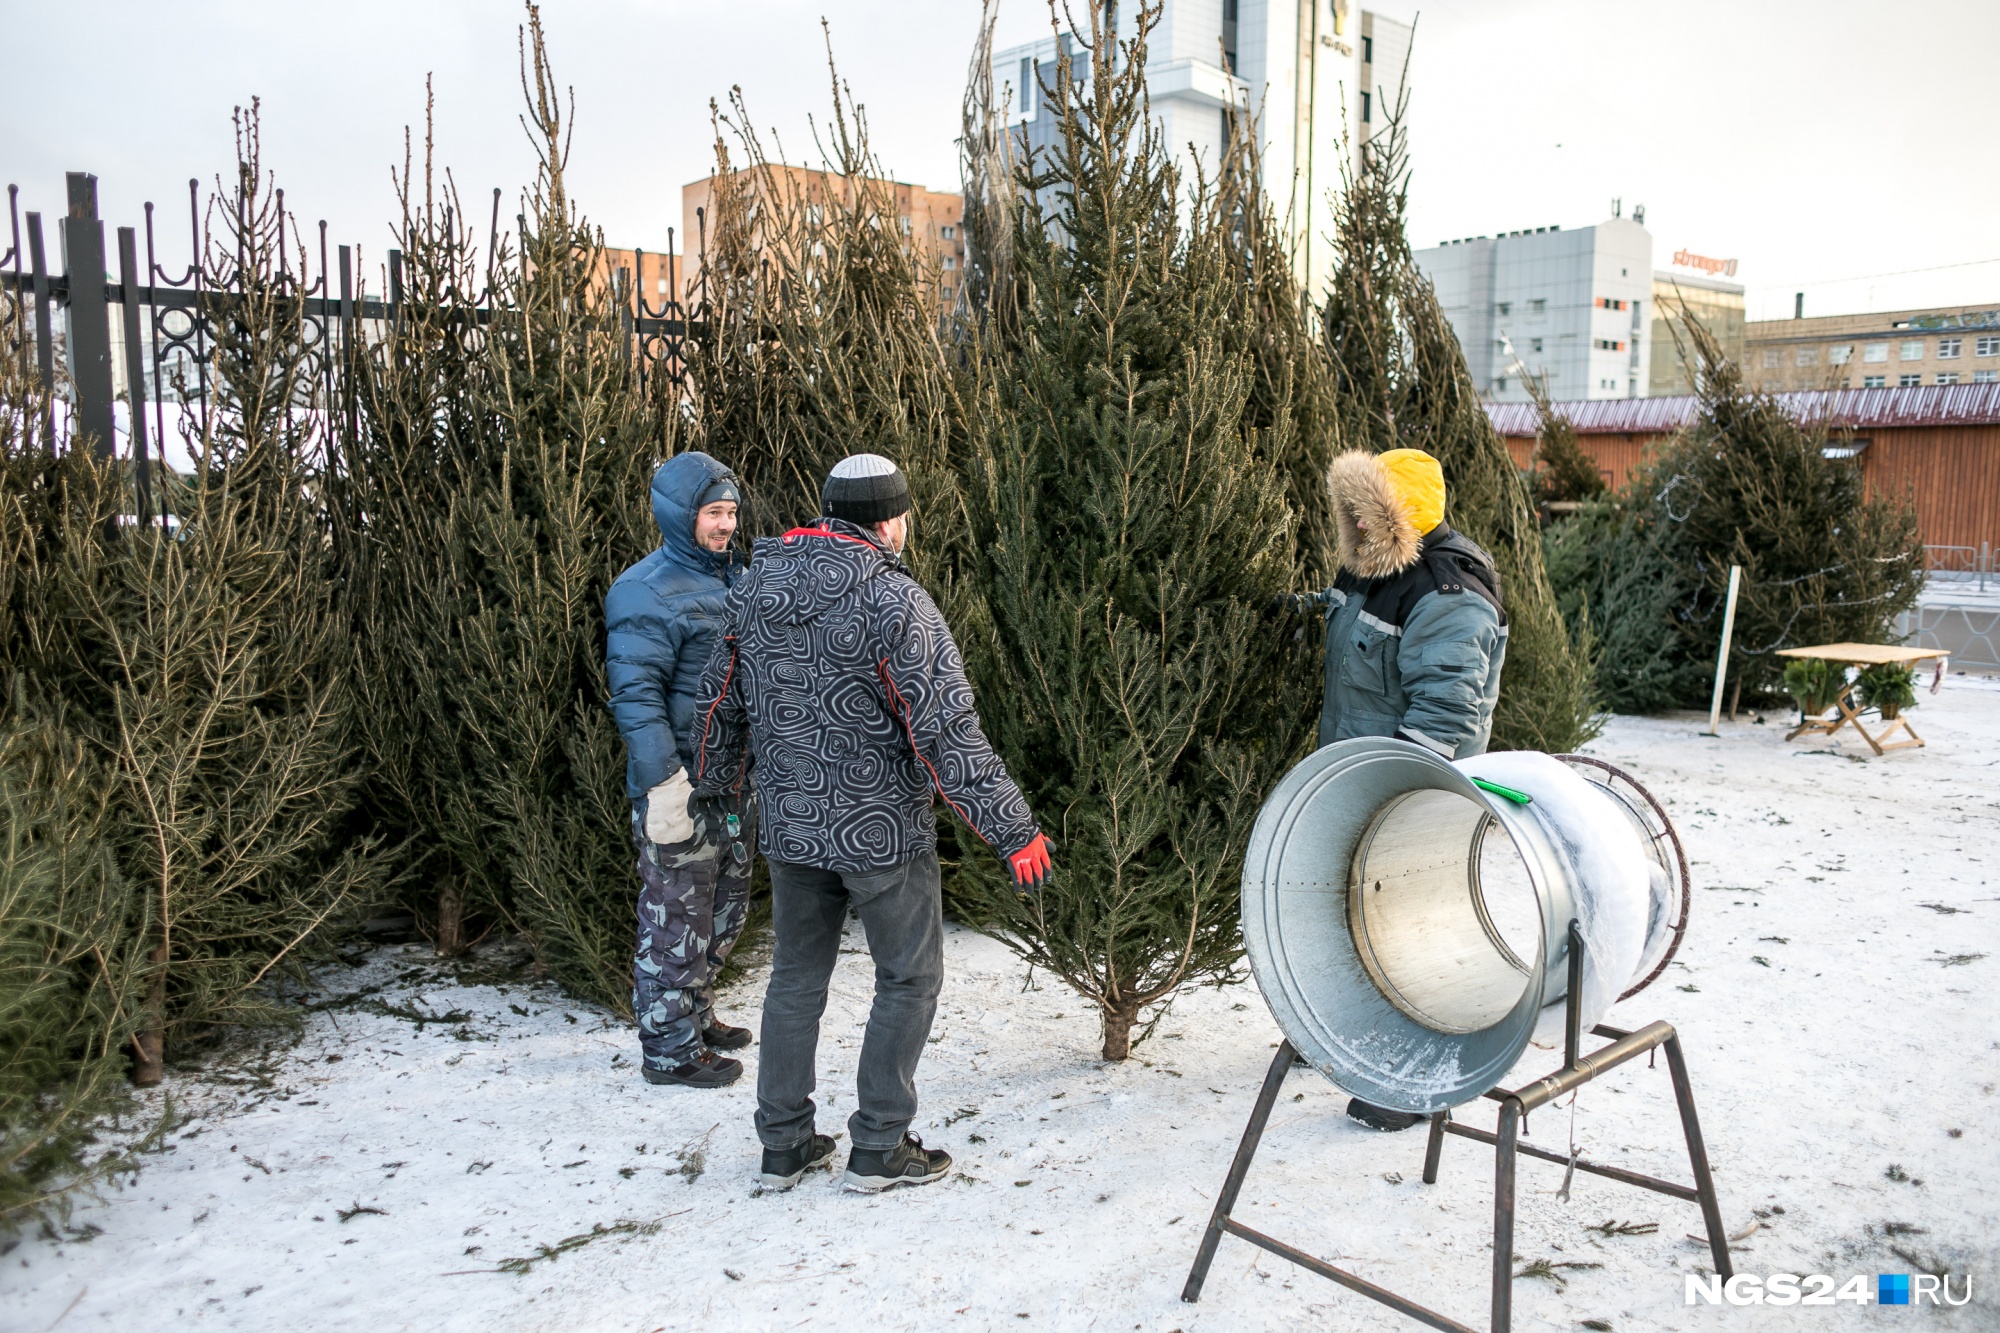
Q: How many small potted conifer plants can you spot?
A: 2